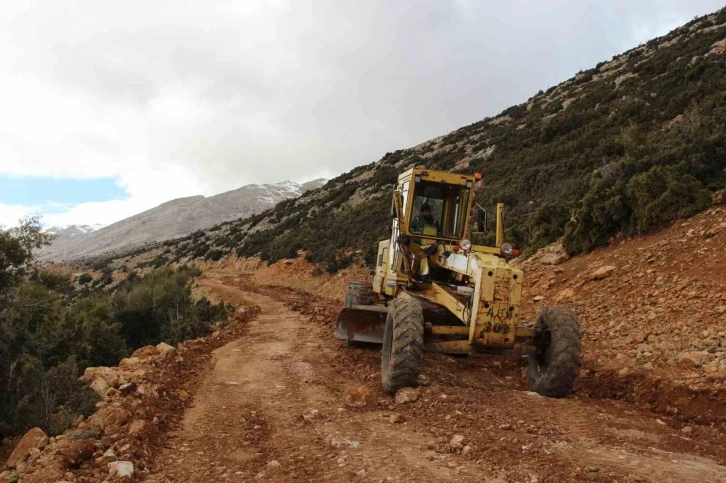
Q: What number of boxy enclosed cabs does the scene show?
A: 1